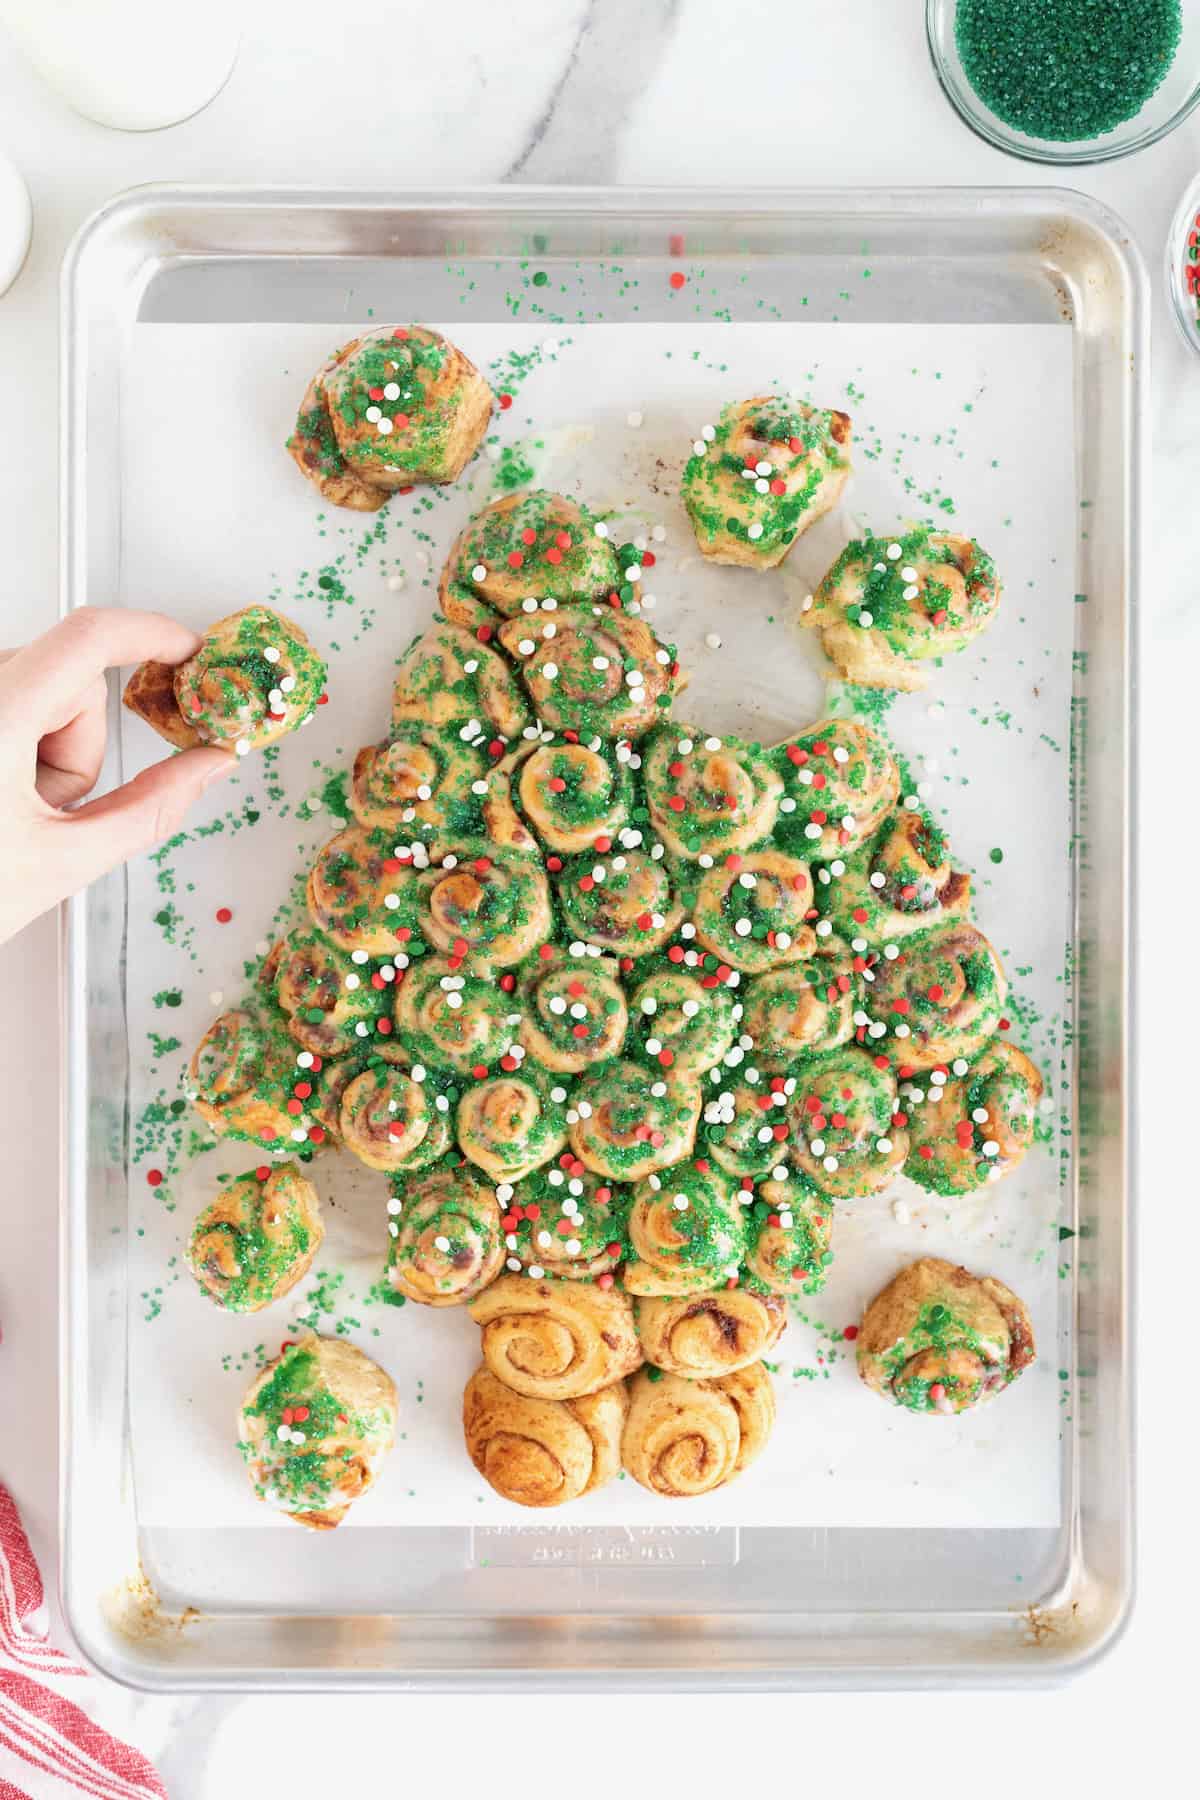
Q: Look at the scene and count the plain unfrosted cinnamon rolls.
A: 4